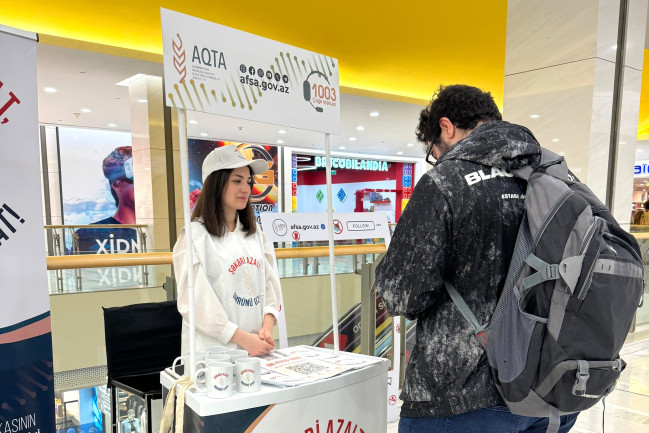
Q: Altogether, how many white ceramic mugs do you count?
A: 6